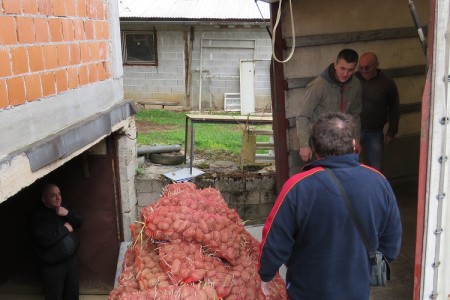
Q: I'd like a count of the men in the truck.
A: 2